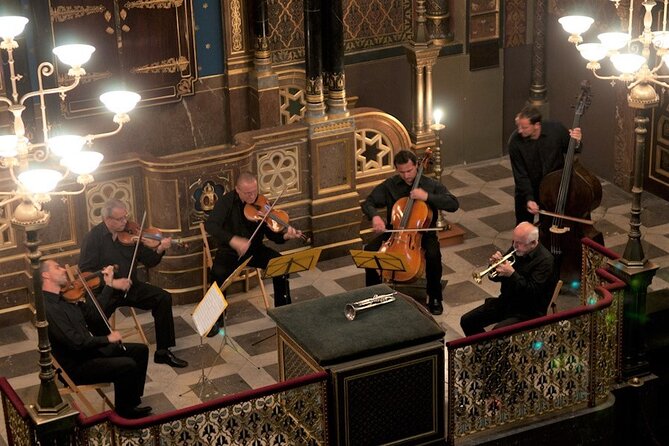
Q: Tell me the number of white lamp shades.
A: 13